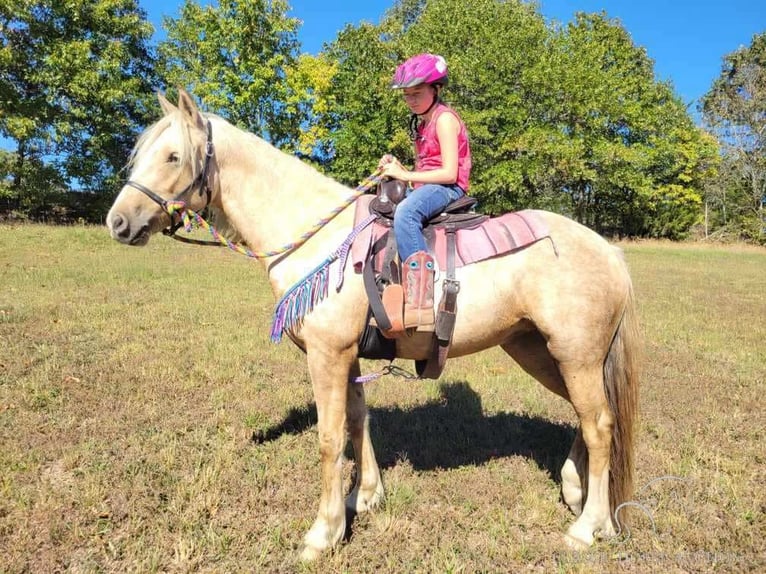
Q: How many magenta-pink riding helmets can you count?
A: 1